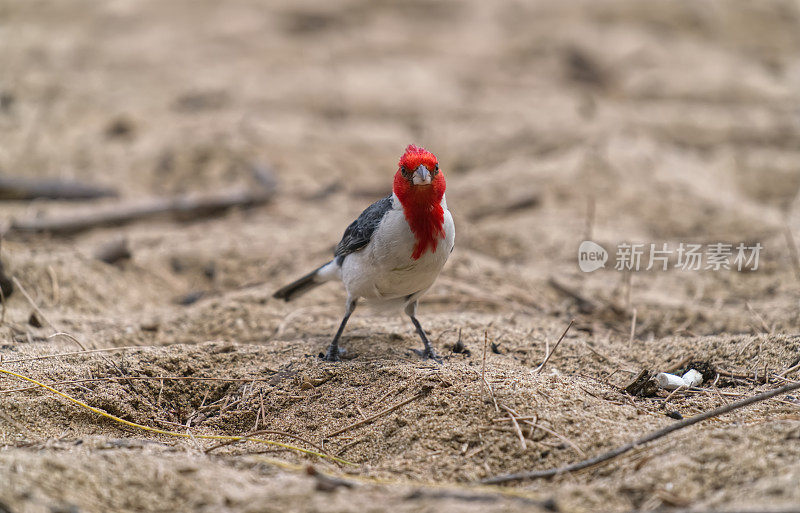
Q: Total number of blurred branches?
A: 2